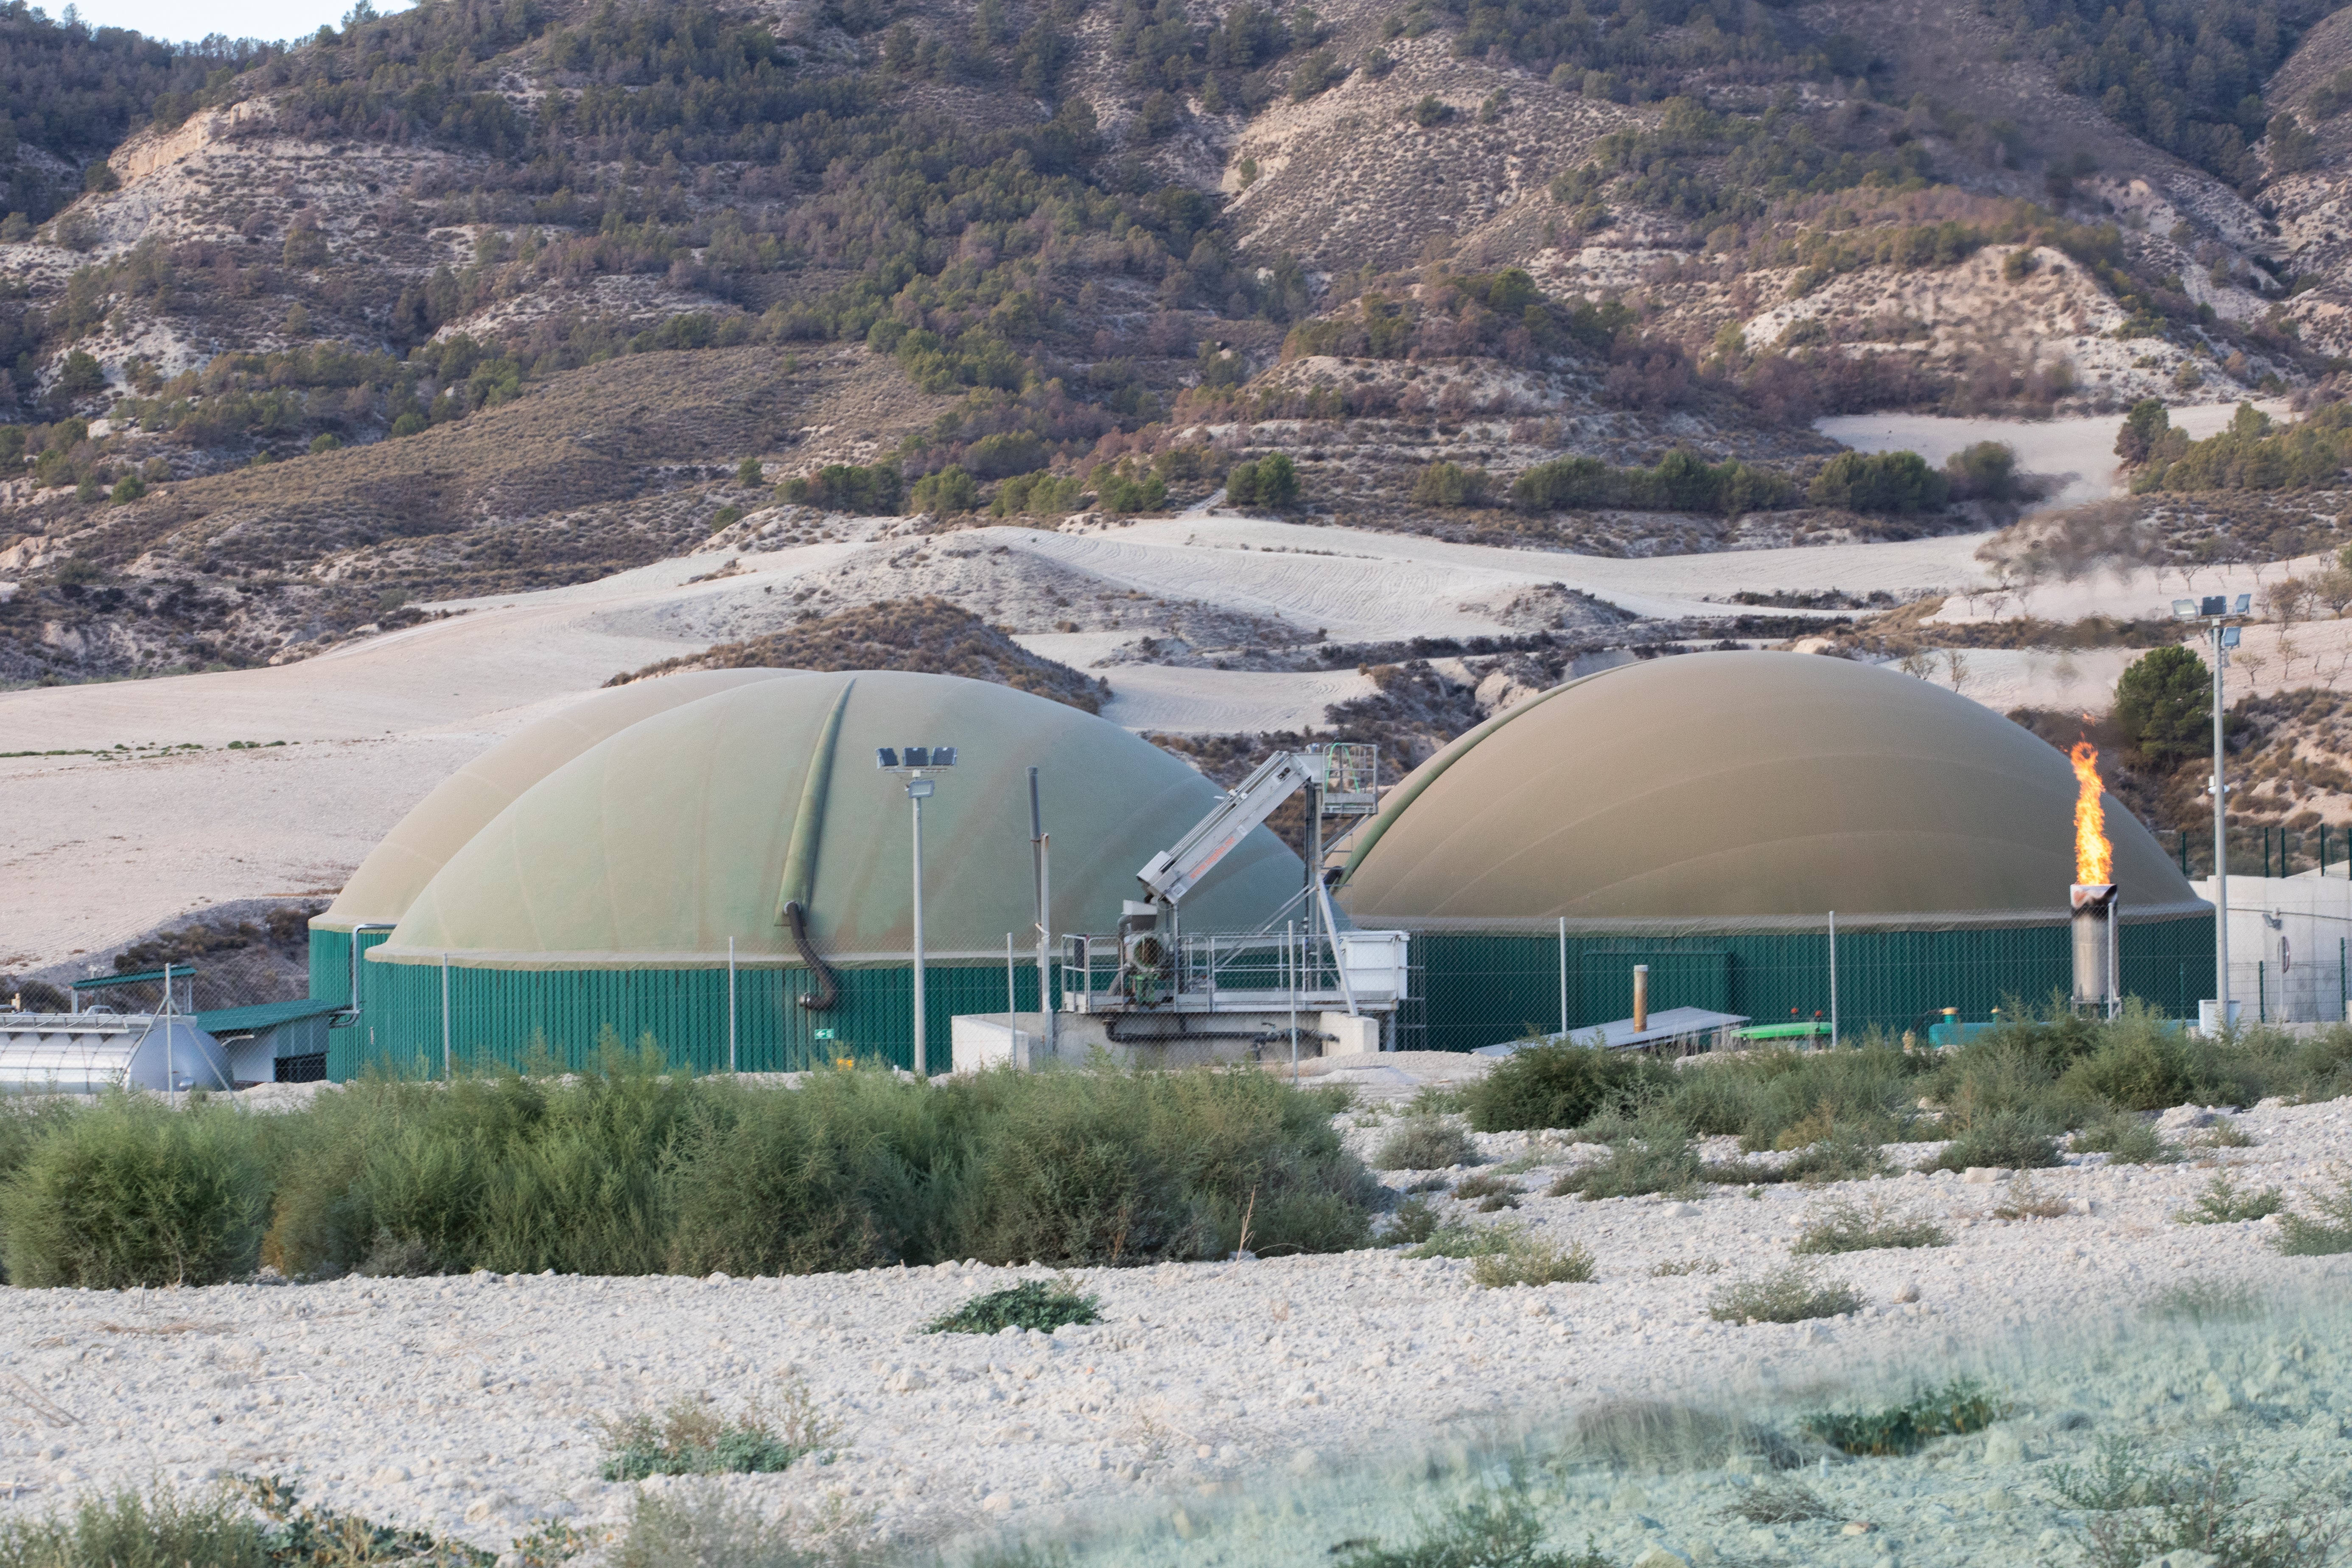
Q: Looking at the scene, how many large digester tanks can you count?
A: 3